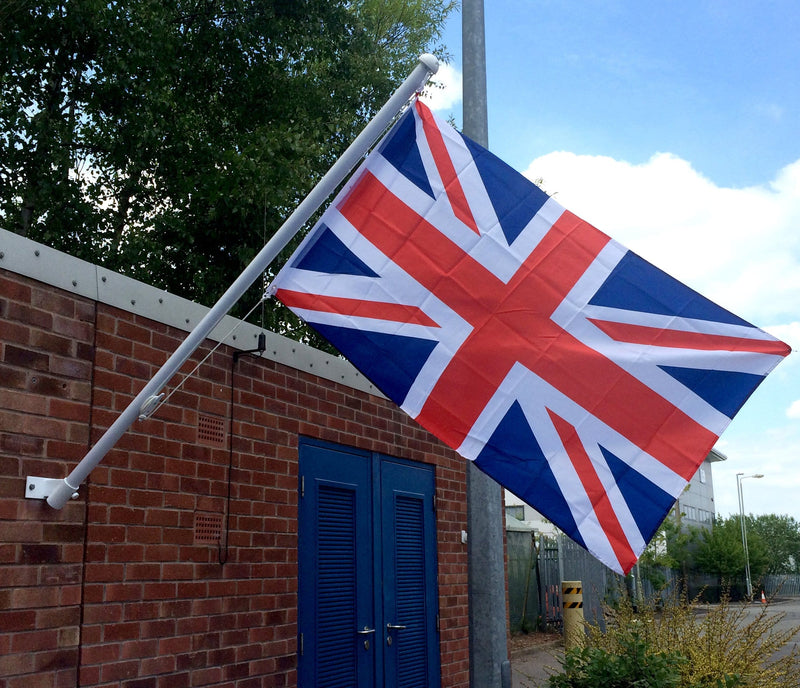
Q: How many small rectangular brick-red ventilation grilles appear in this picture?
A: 2